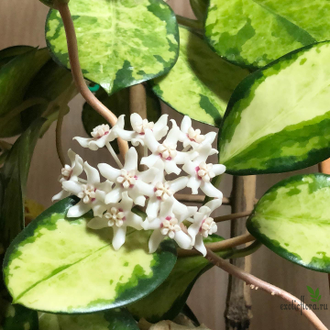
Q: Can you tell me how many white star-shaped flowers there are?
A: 12